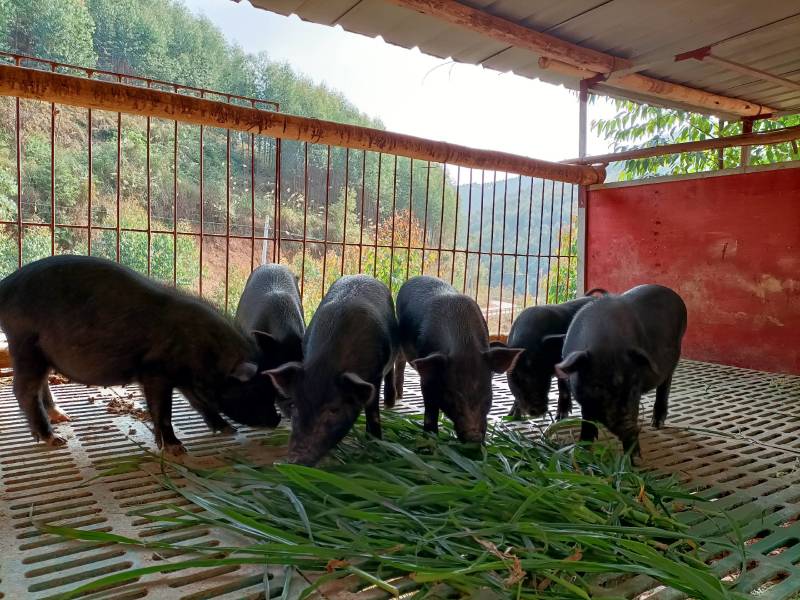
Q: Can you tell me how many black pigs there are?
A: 6